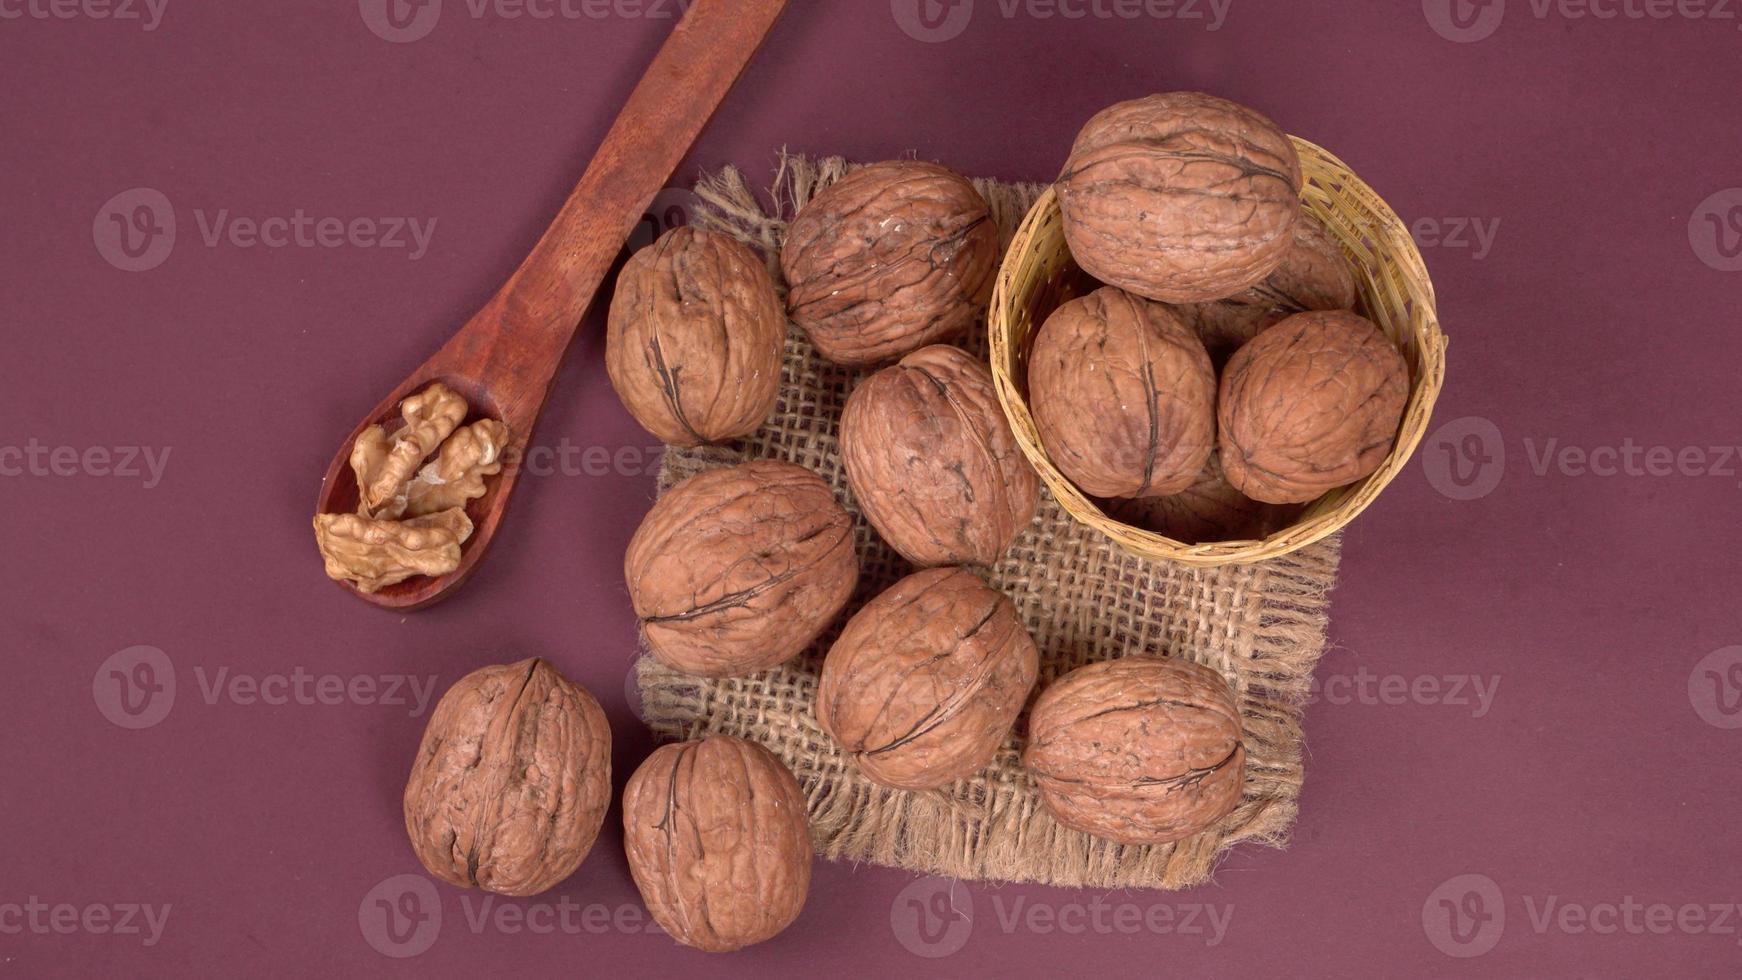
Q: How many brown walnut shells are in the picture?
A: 13